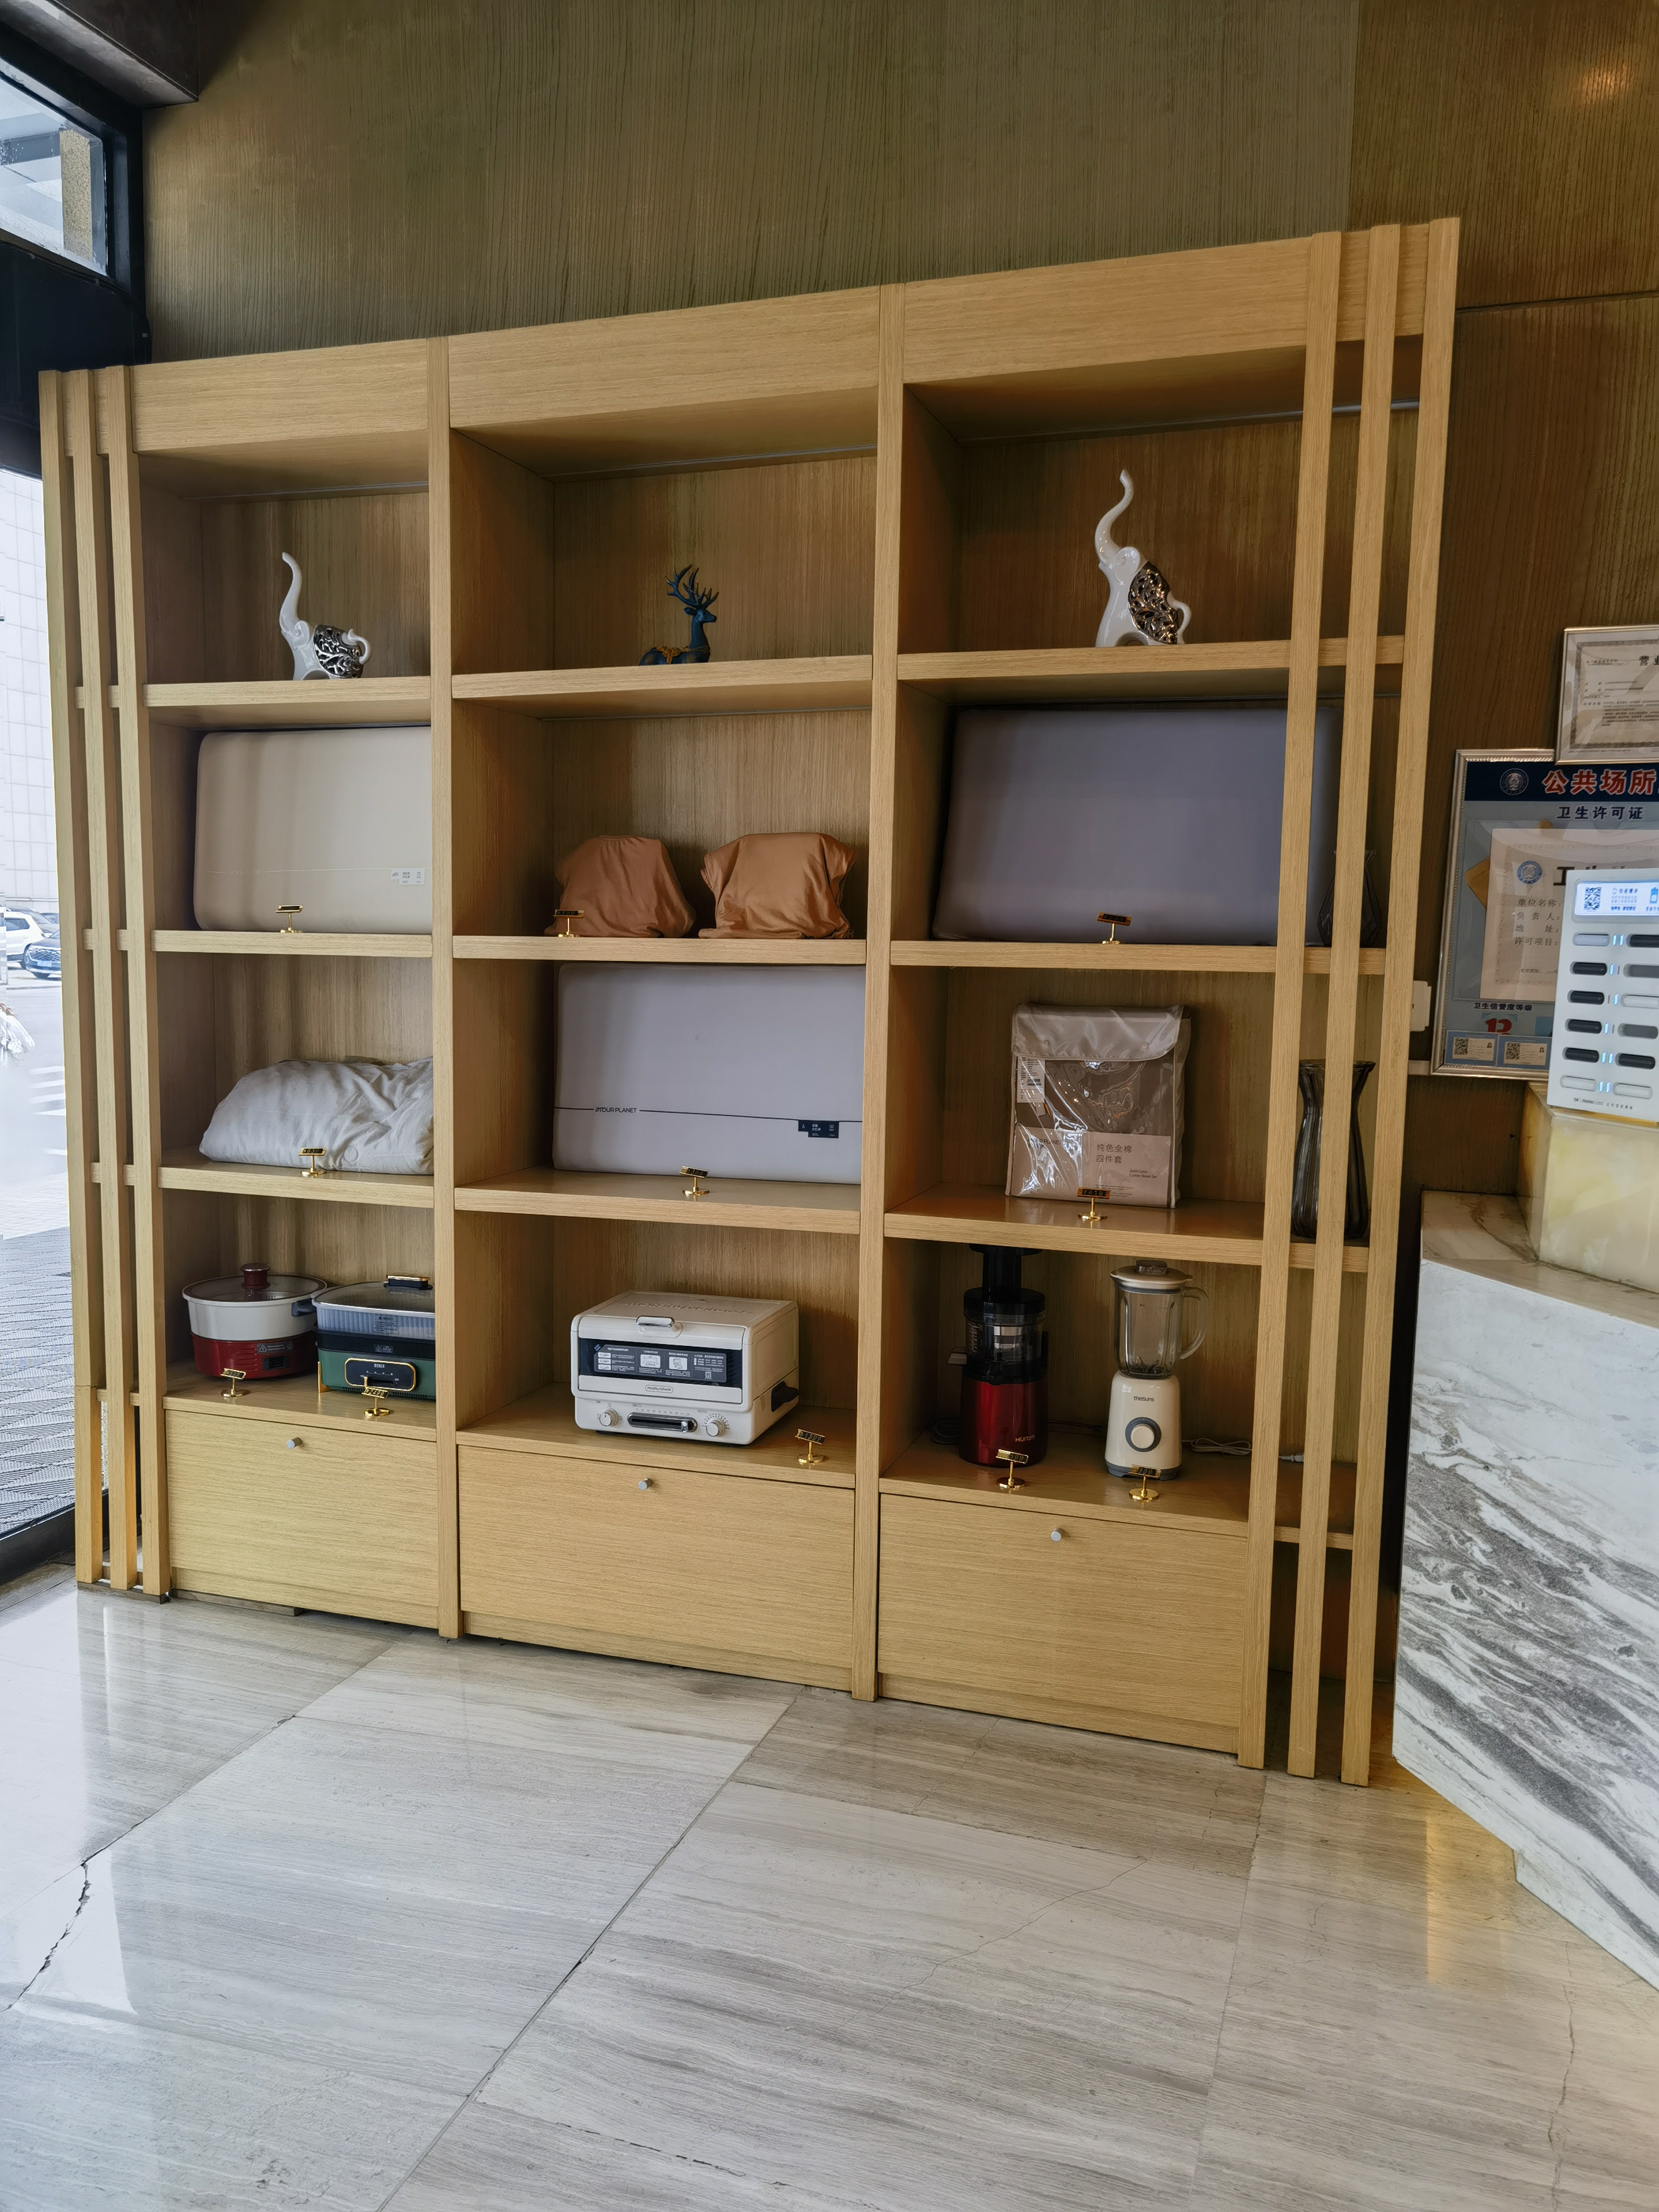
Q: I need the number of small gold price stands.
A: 11